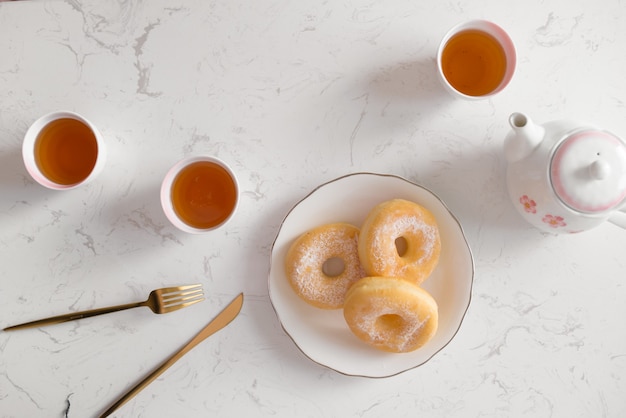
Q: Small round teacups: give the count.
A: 3